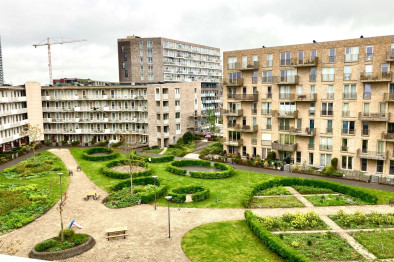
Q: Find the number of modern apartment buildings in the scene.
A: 3